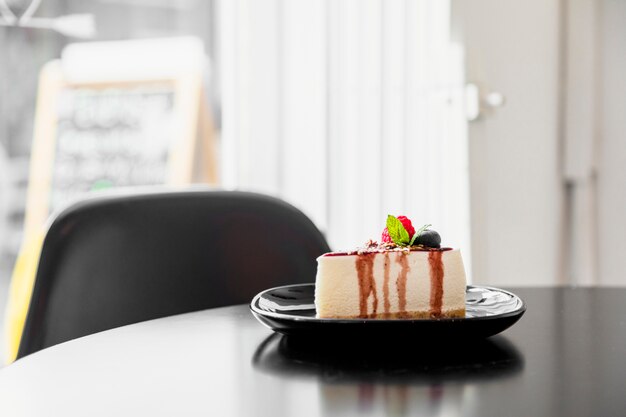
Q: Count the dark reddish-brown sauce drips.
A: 4